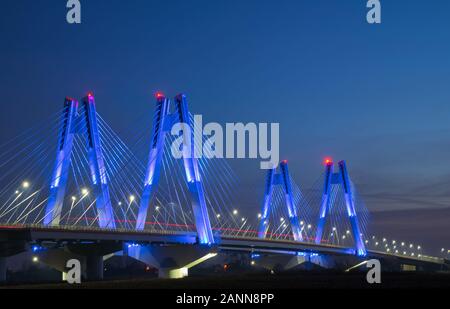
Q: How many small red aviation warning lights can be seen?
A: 4